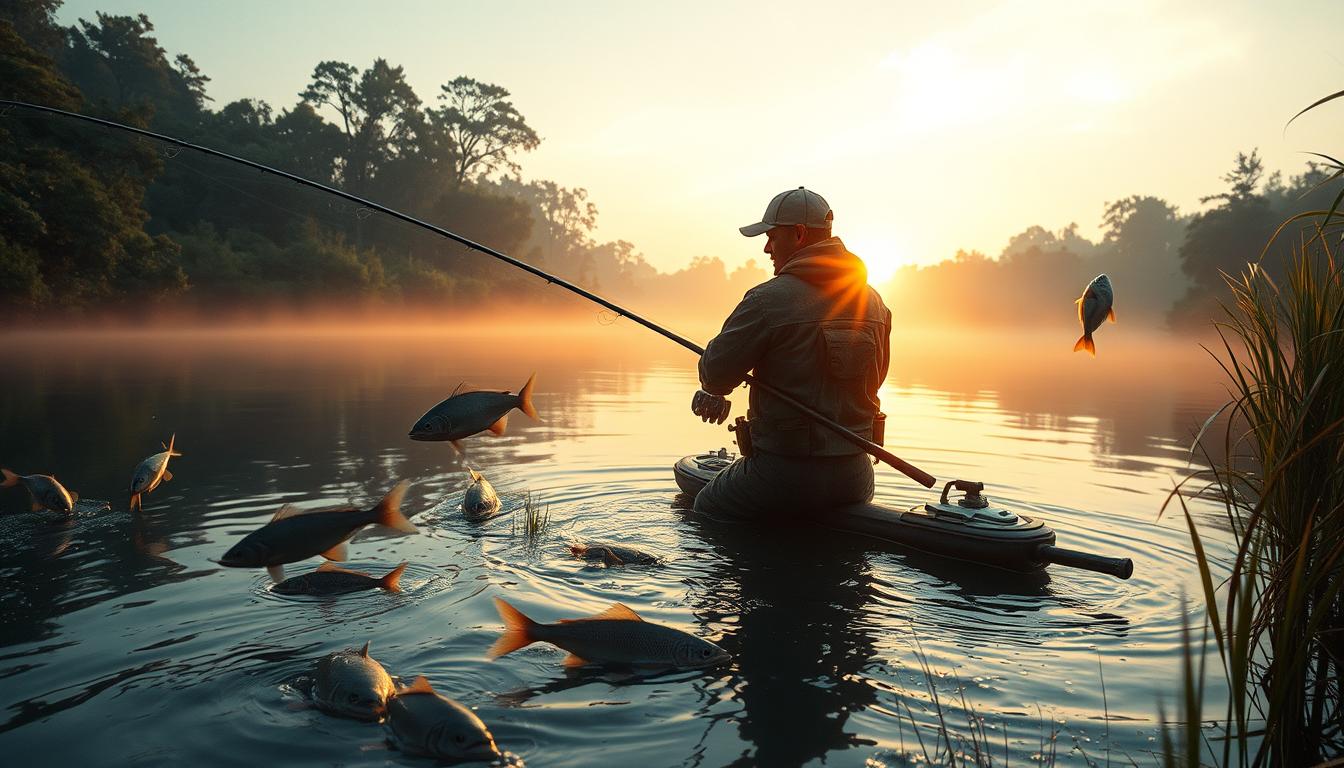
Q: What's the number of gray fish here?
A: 11